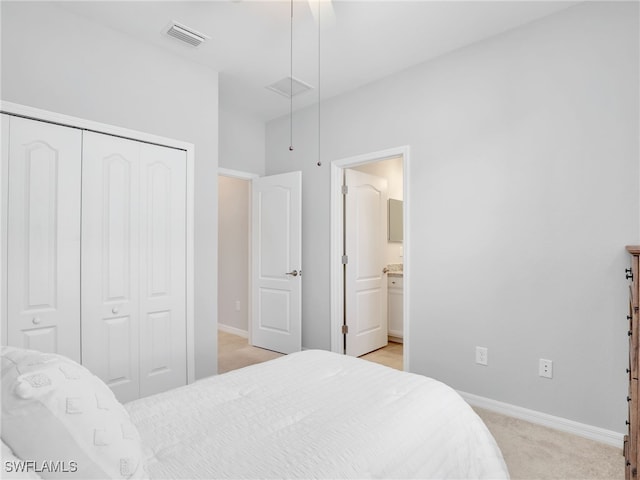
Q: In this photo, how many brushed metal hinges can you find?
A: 3